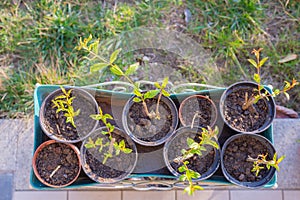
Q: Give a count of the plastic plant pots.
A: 8